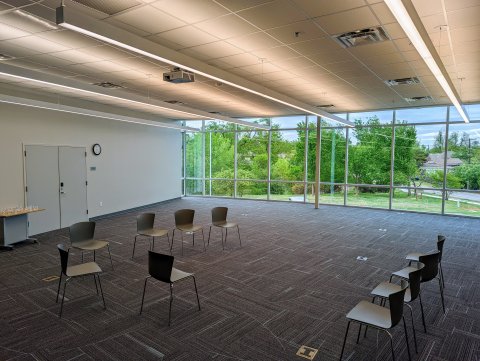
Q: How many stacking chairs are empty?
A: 10